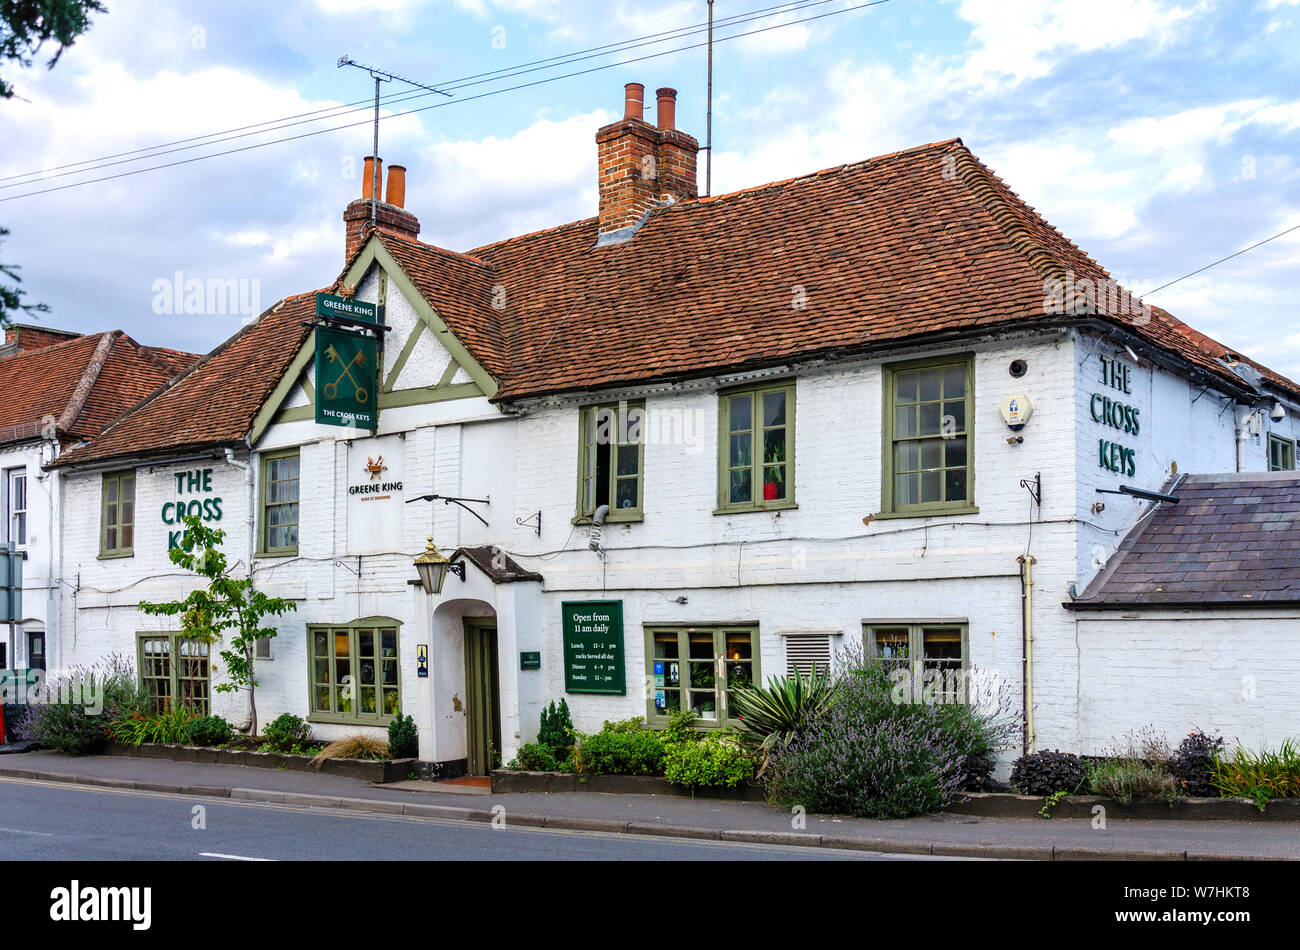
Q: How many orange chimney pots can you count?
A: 4